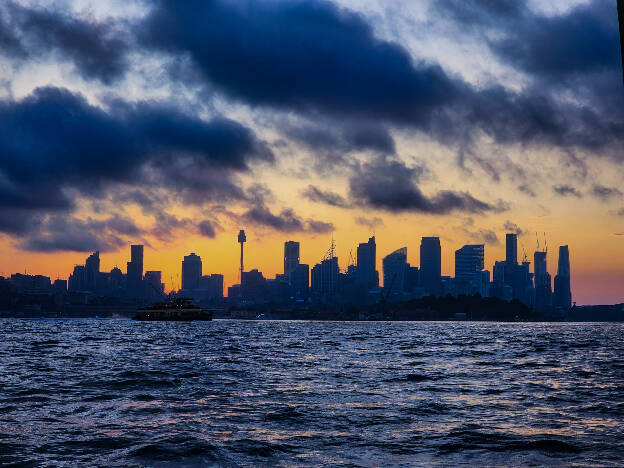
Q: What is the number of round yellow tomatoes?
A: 0